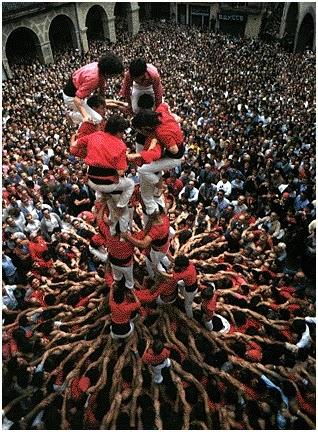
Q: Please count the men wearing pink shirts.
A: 2